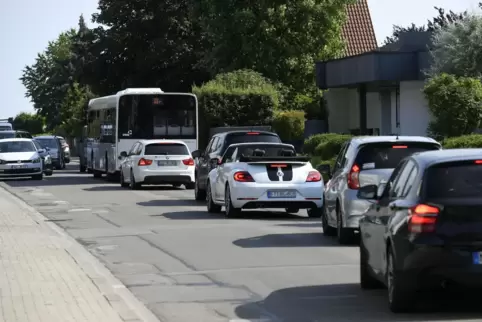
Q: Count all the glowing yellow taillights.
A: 0